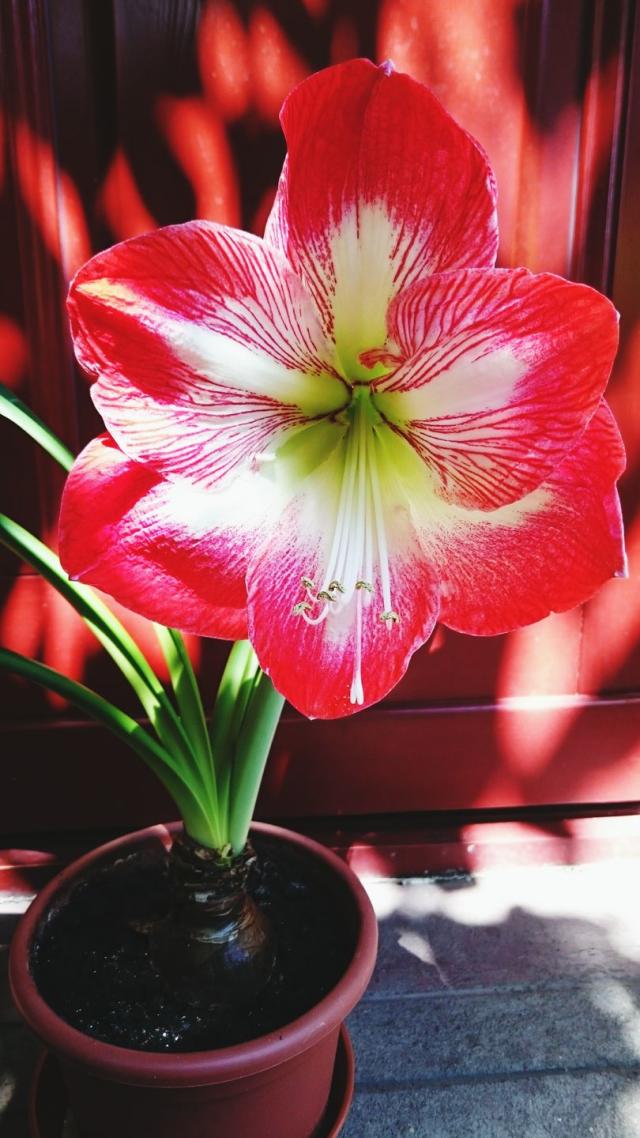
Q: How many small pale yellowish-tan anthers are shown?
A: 6